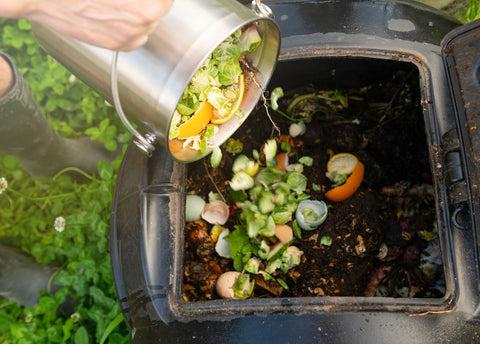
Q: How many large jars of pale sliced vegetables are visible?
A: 0